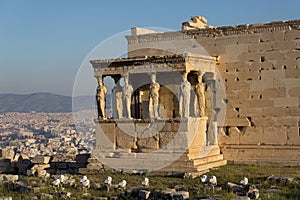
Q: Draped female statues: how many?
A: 6